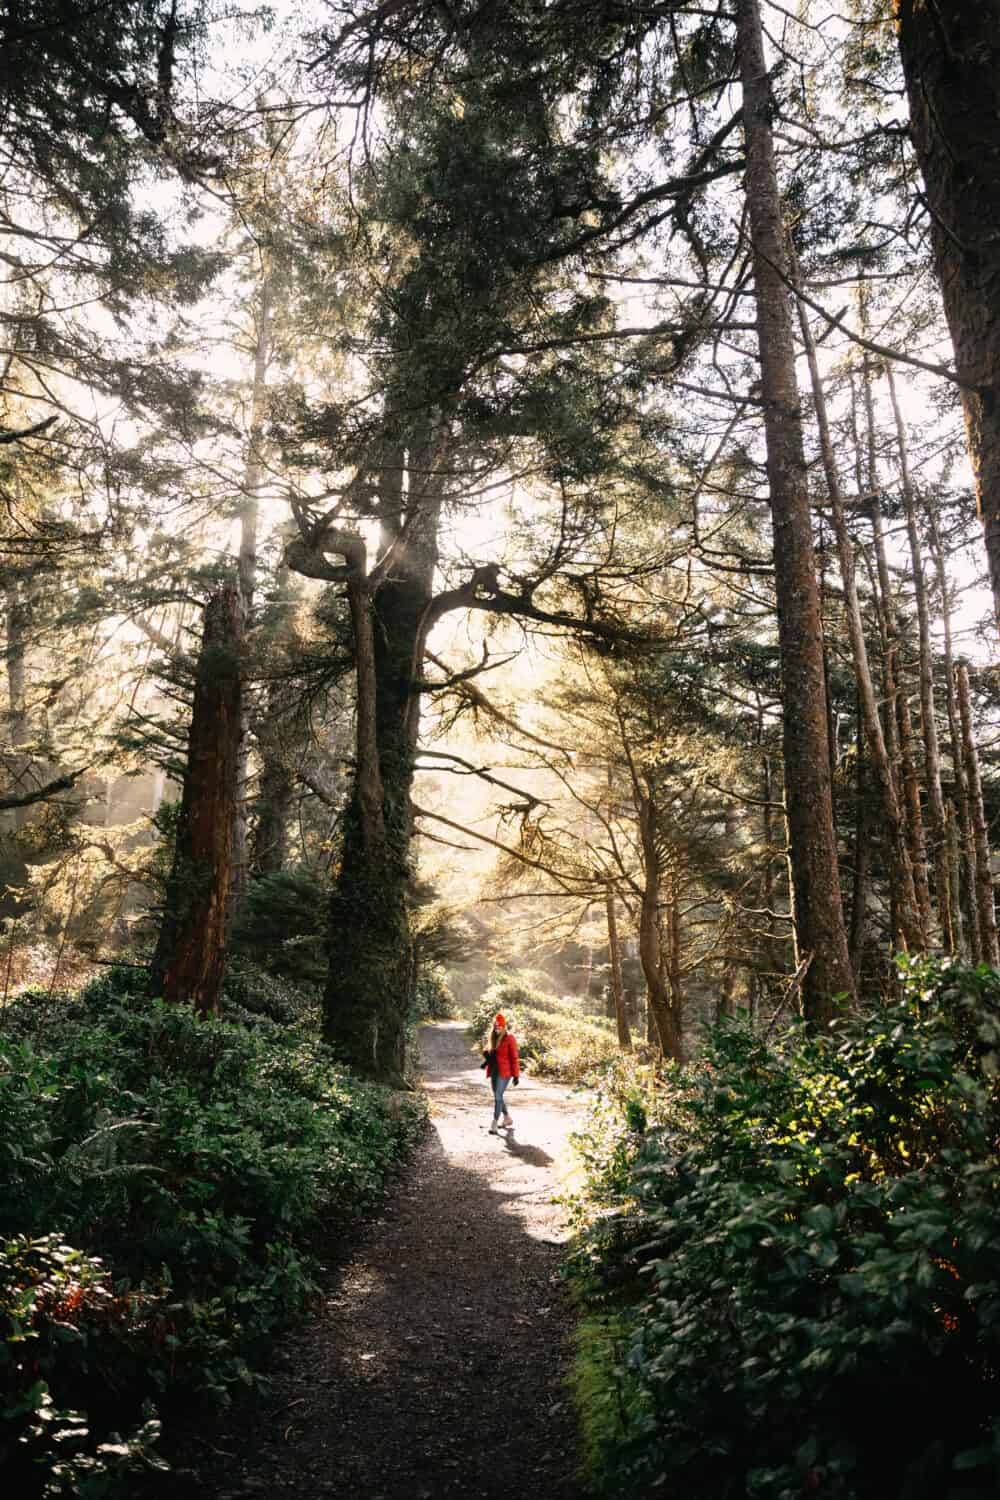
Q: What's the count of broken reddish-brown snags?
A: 1